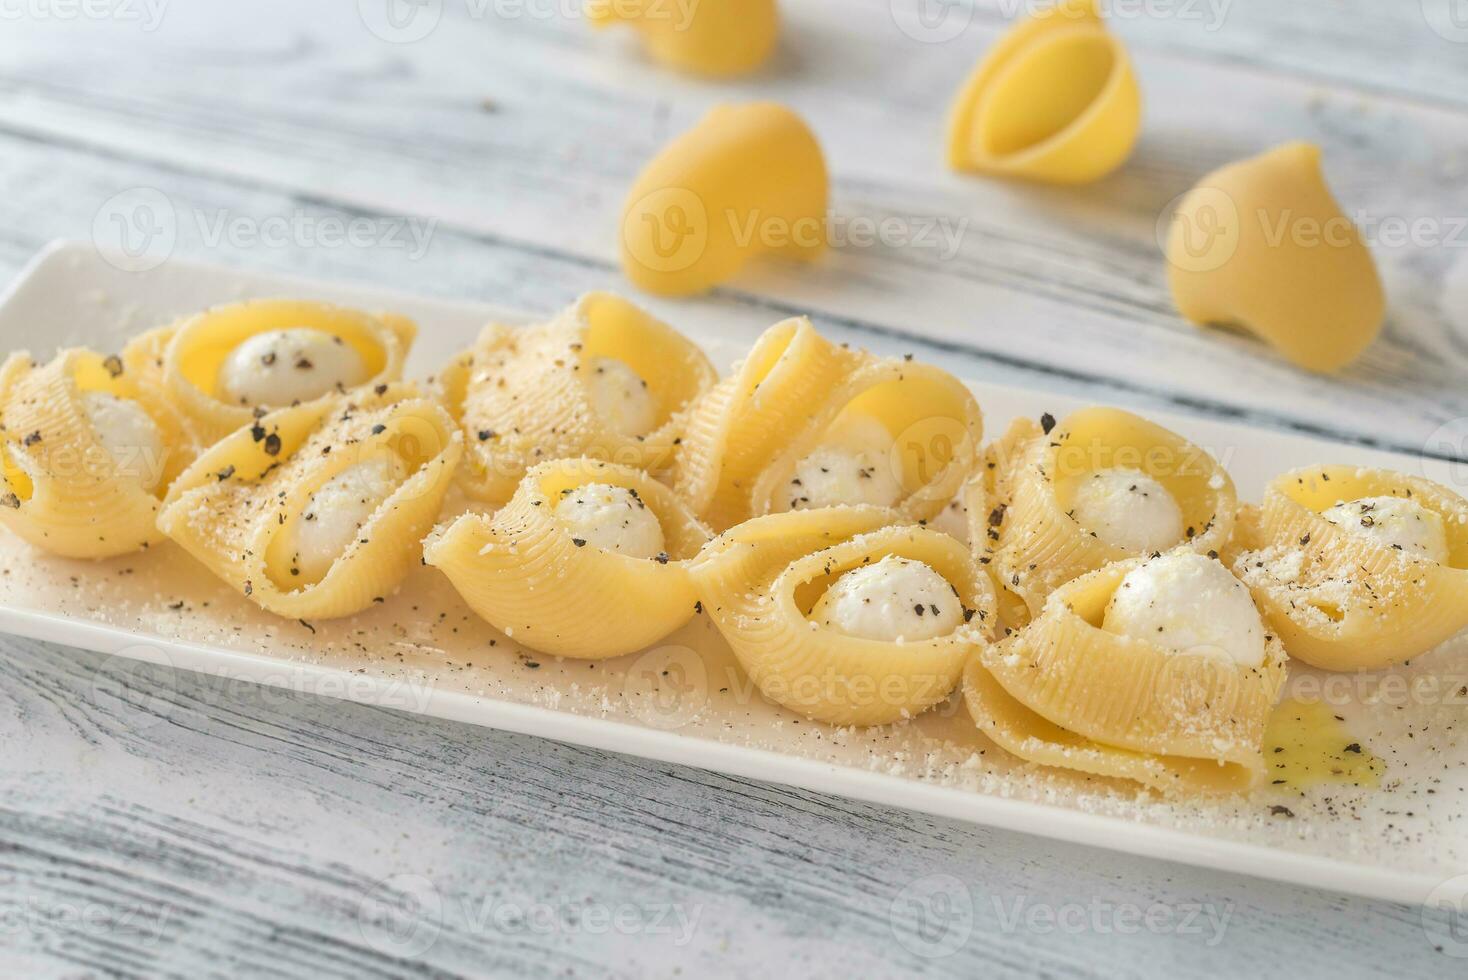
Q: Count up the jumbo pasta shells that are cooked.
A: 10